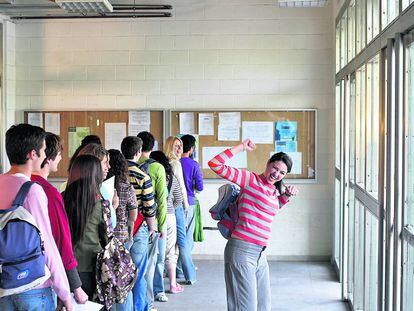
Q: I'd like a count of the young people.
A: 12